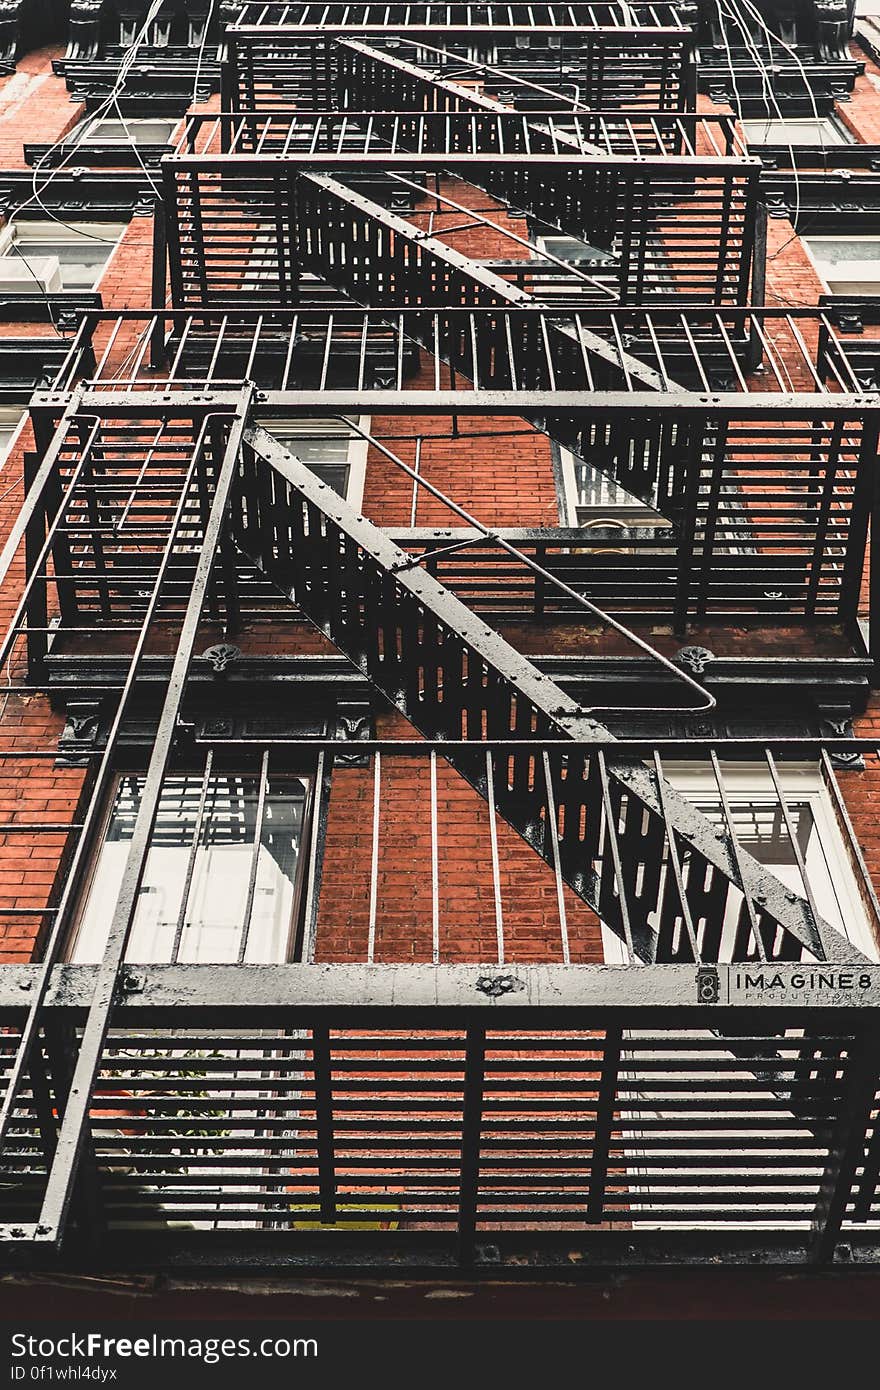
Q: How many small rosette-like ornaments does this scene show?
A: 2